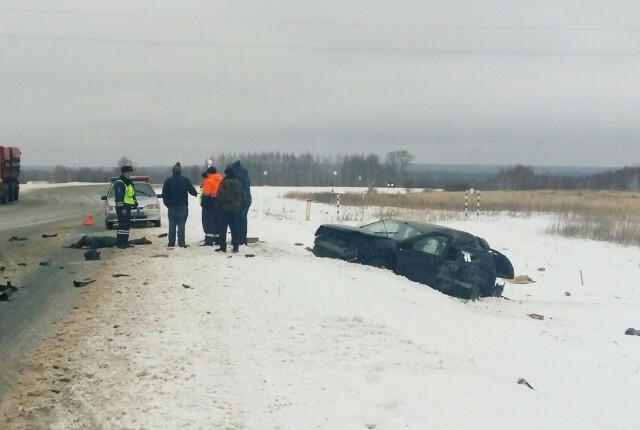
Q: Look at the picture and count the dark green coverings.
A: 1